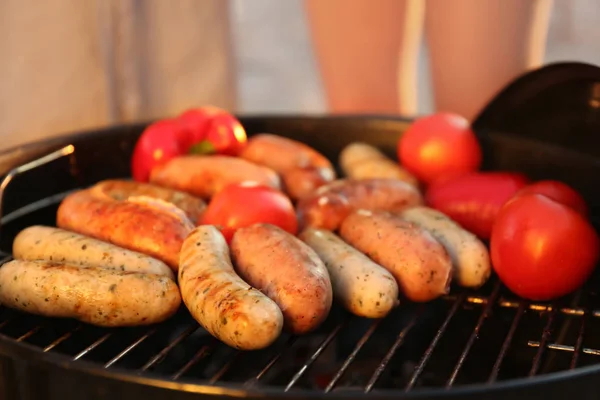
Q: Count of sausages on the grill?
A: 13